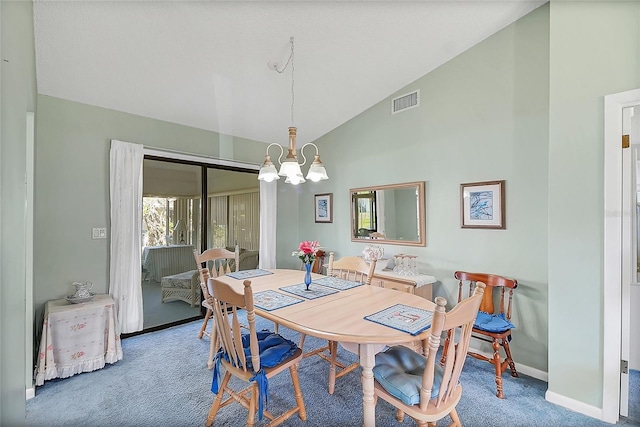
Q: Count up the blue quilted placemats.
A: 5